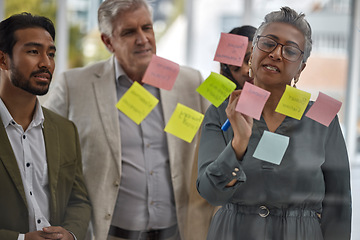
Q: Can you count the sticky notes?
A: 9